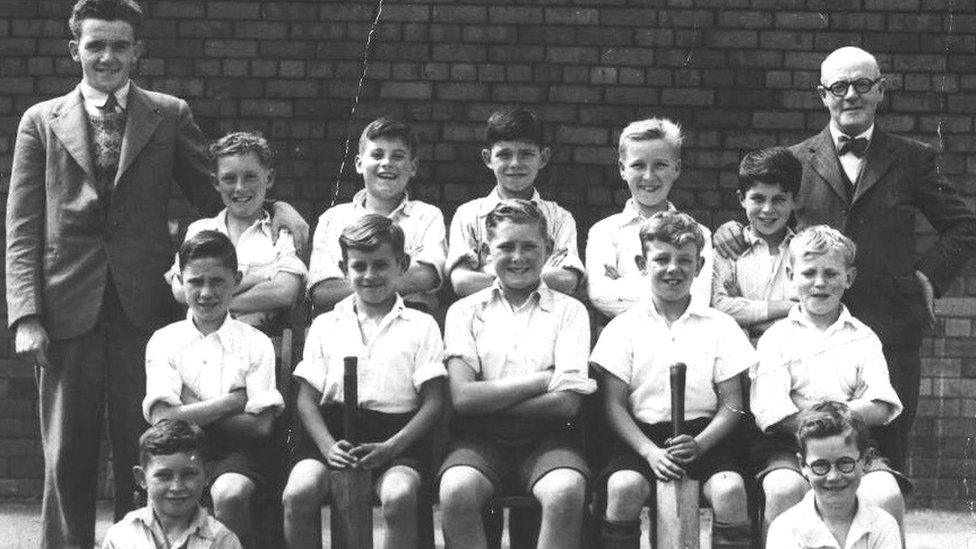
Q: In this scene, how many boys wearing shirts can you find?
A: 12